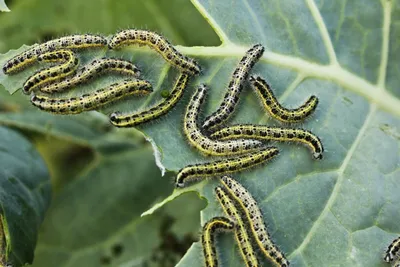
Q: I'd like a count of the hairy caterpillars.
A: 15